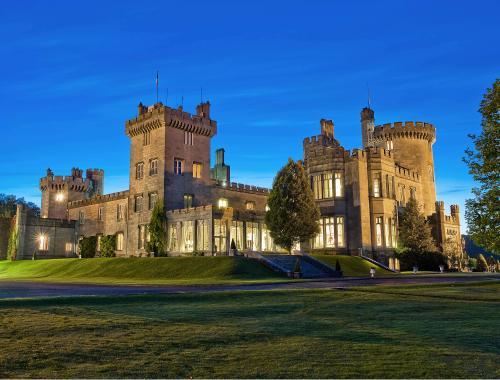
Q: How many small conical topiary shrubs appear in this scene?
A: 3